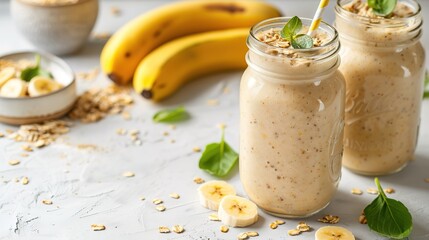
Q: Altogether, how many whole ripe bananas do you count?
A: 2